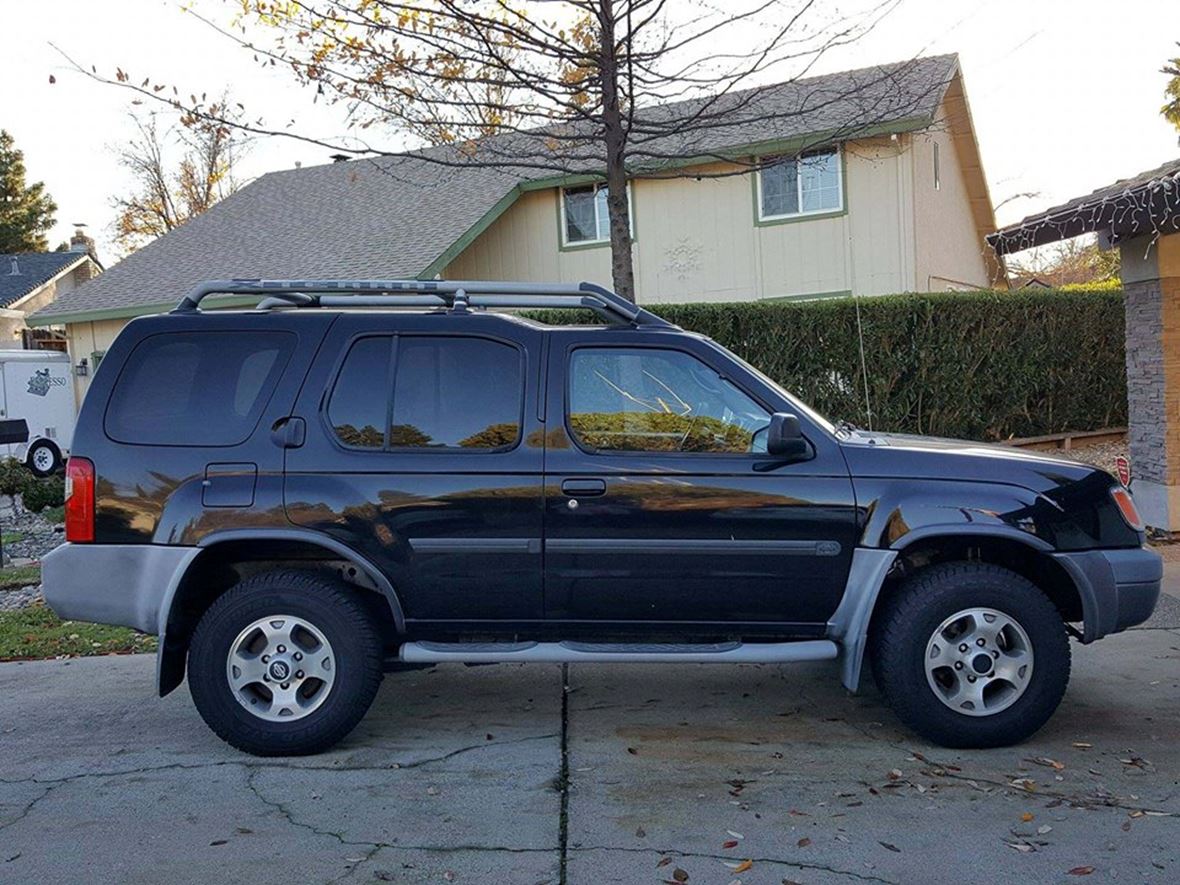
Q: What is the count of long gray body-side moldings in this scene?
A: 2